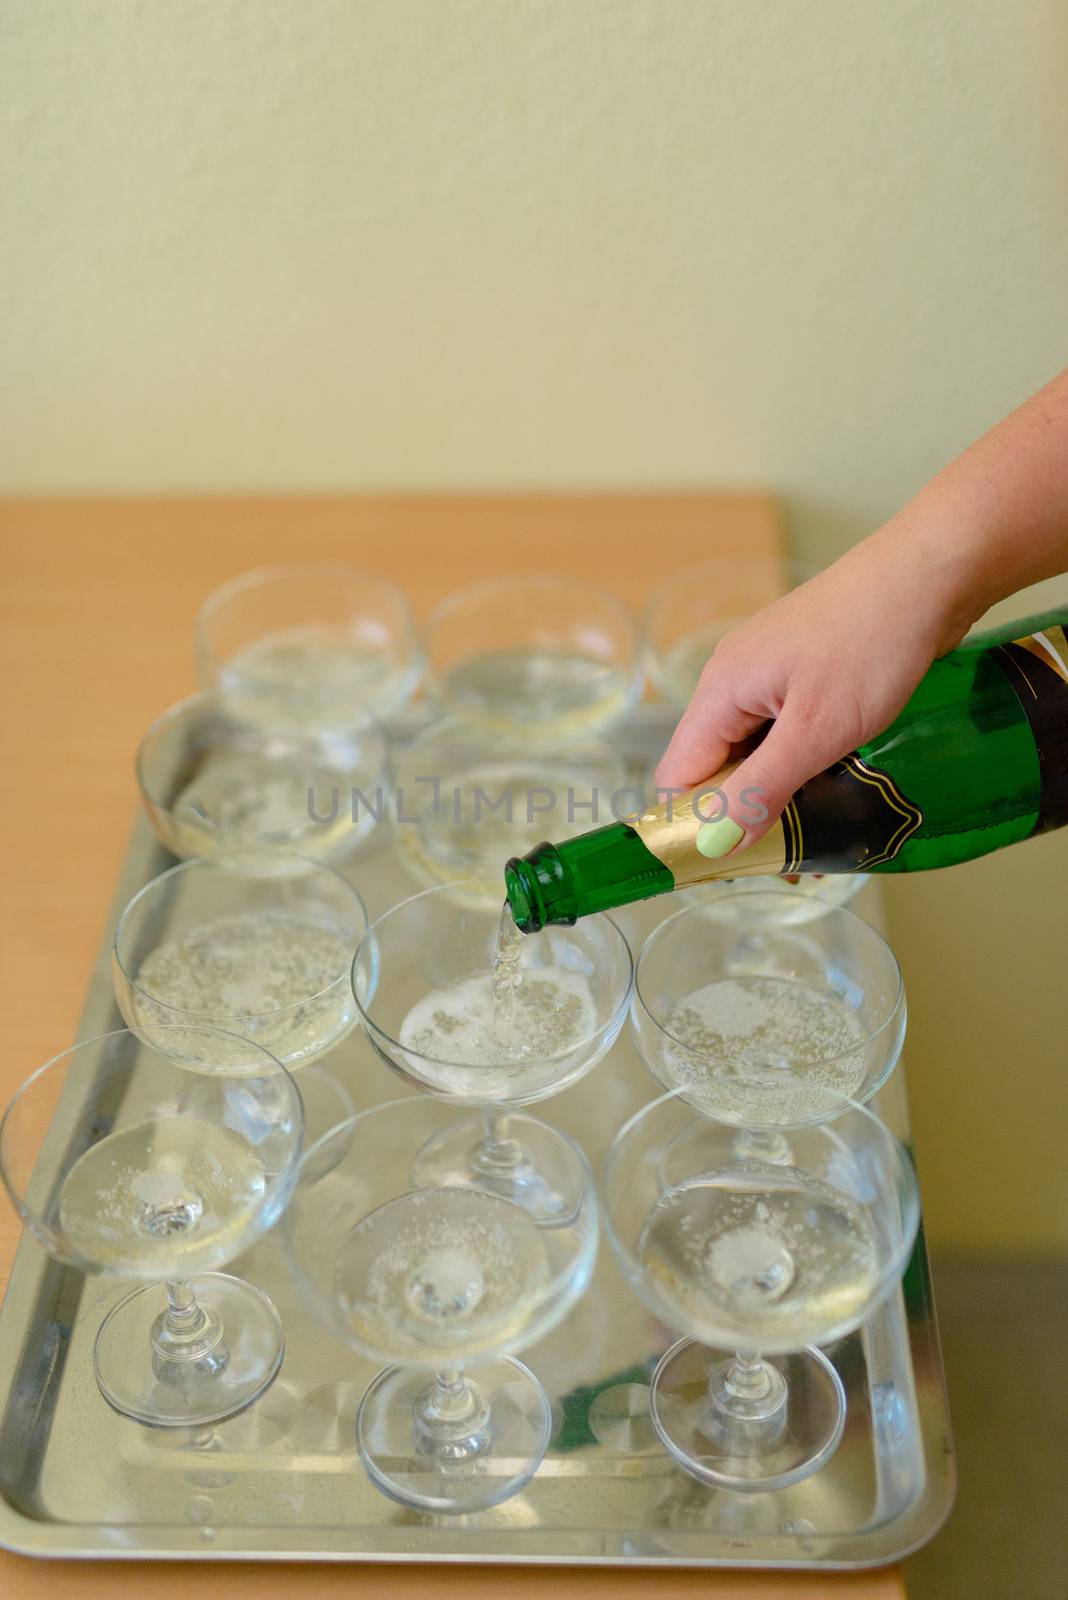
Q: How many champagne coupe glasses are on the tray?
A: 12